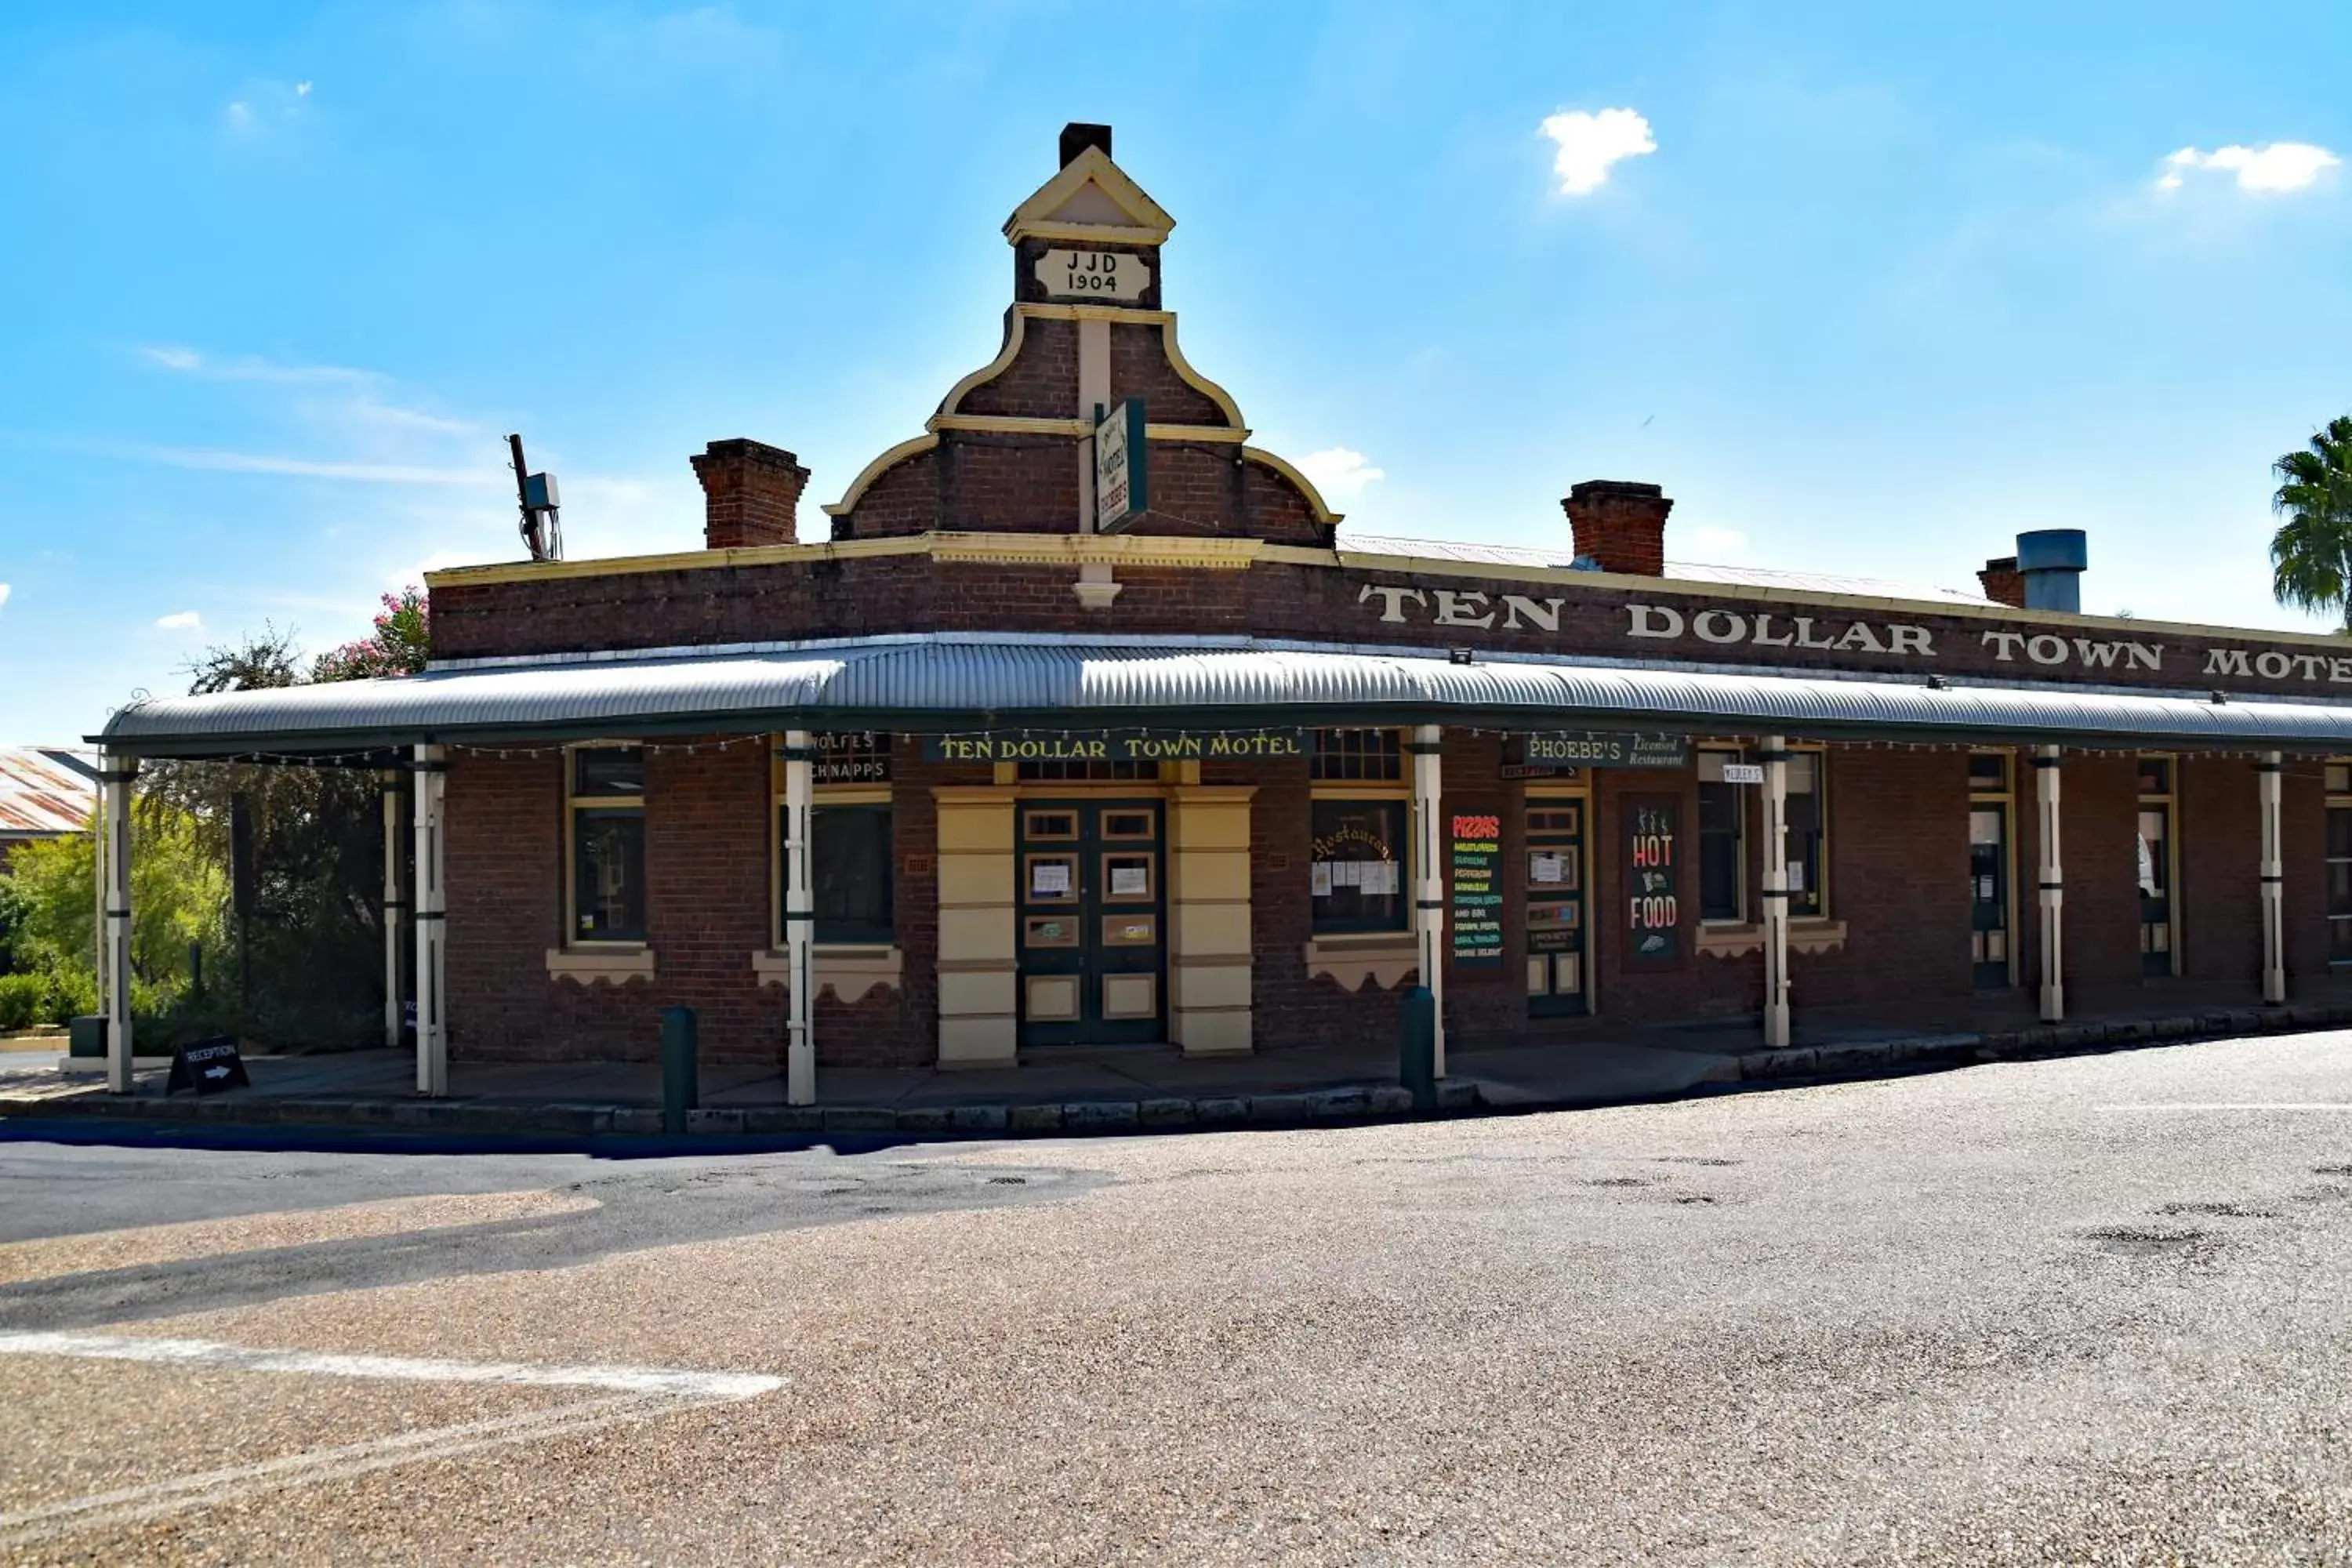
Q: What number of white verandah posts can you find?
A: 8